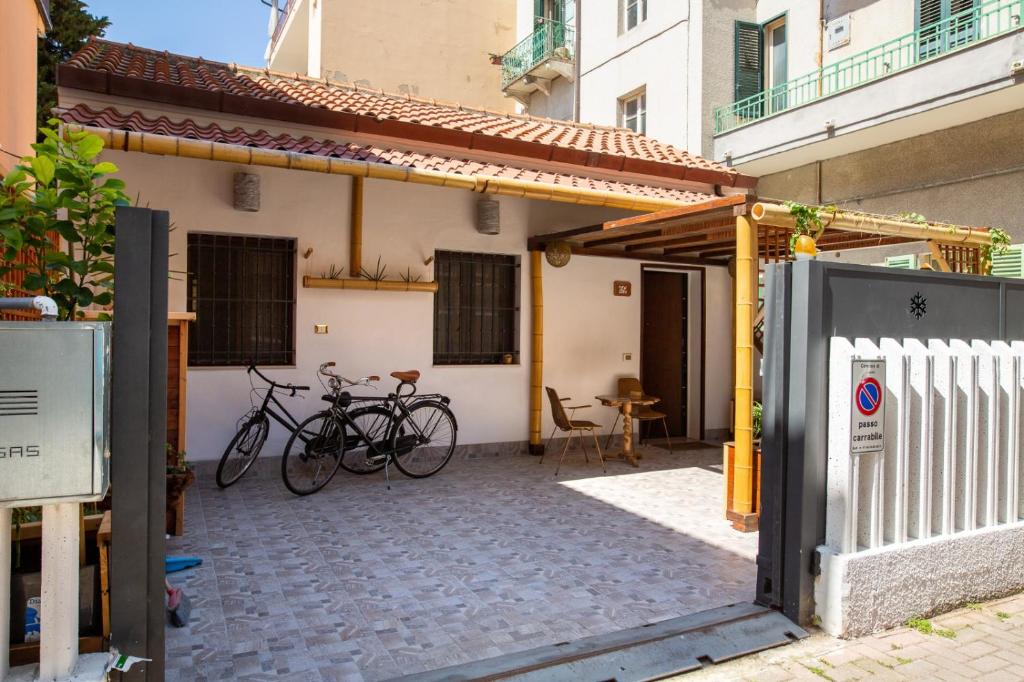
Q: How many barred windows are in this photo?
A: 2